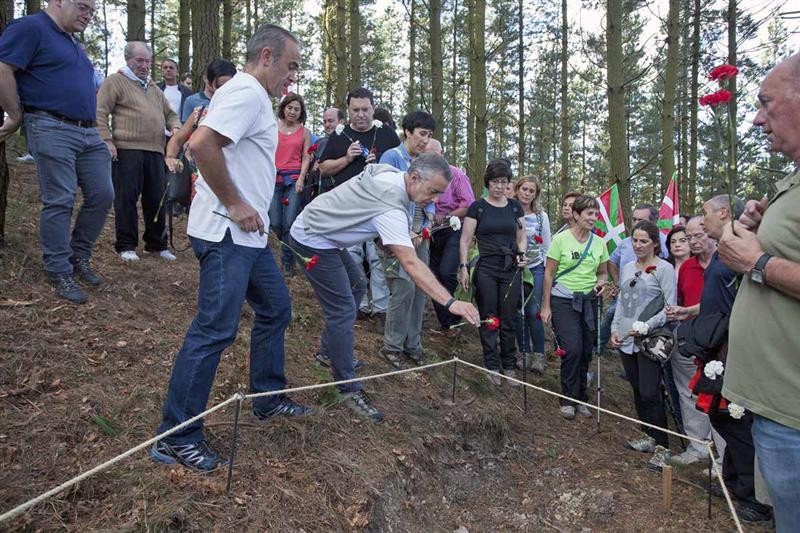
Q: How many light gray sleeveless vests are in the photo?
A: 1